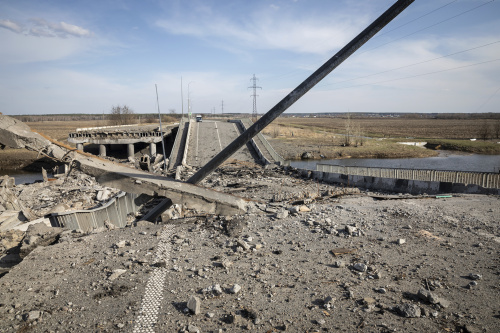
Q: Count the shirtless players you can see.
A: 0